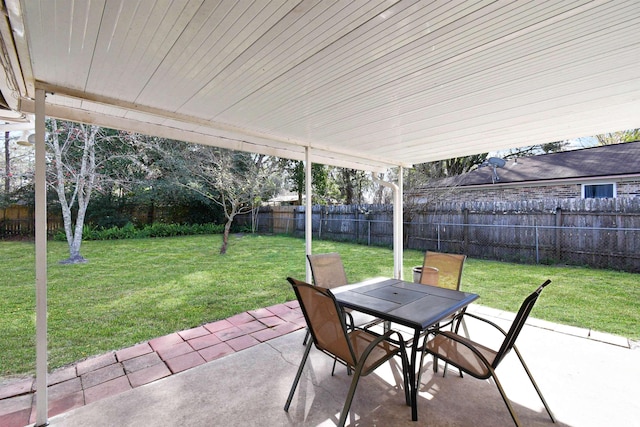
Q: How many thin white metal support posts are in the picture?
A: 3